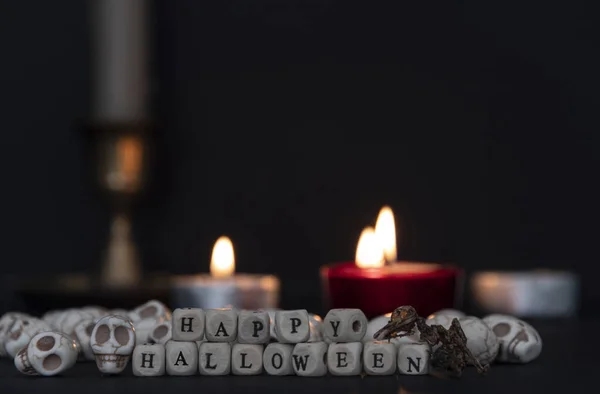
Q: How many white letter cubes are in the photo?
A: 14